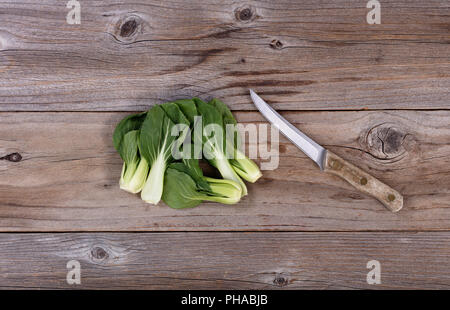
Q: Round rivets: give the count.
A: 3